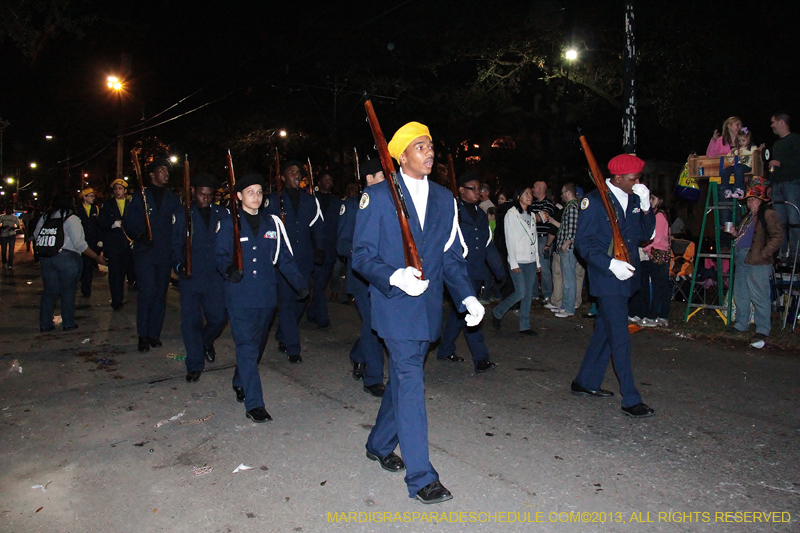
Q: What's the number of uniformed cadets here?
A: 11